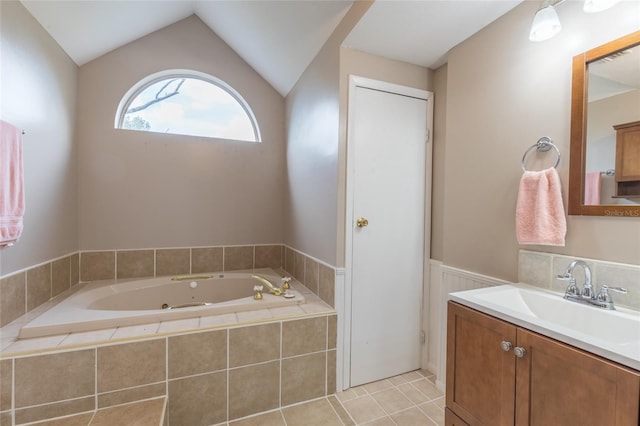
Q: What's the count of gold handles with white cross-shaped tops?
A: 2